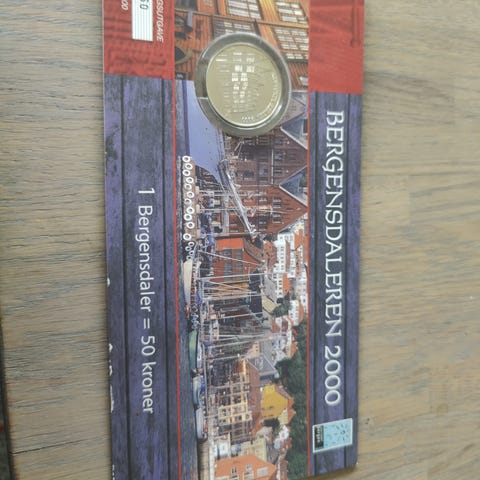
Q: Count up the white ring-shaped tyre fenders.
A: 15